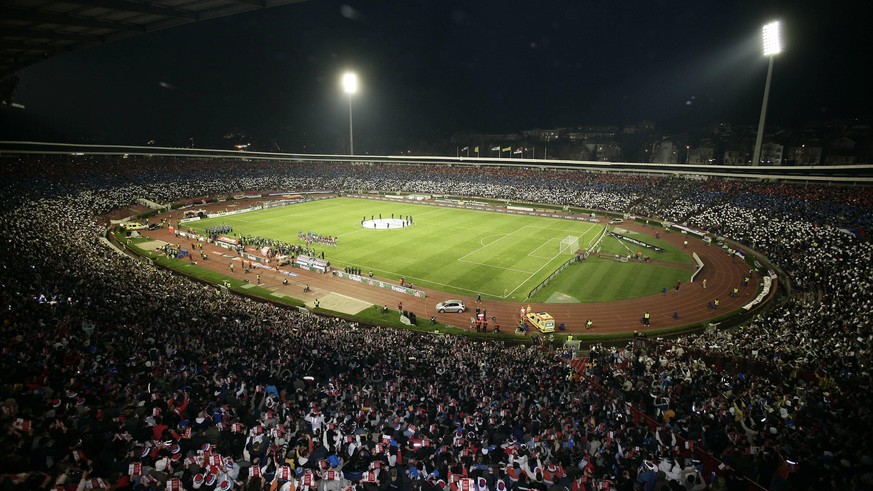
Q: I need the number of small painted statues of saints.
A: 0